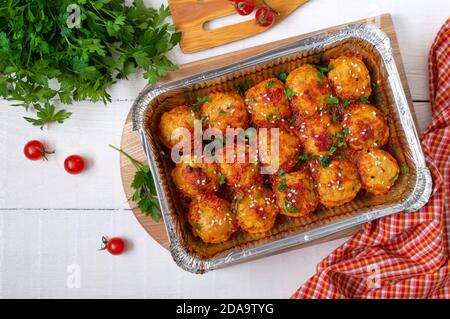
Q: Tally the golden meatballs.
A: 15